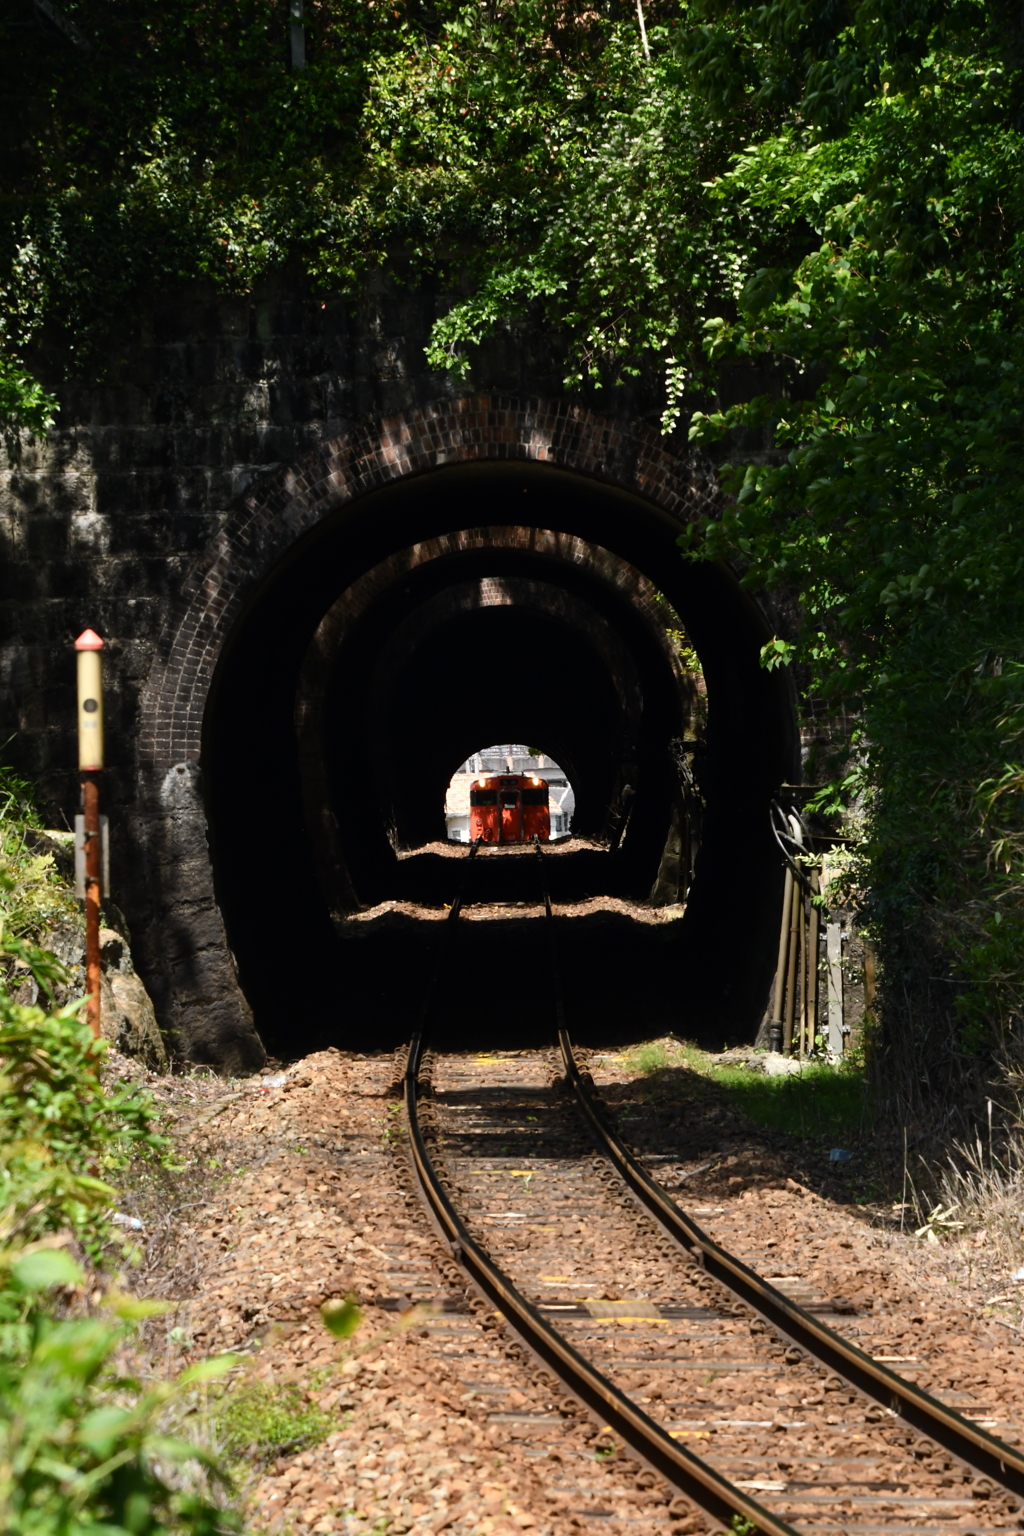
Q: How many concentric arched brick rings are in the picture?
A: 3